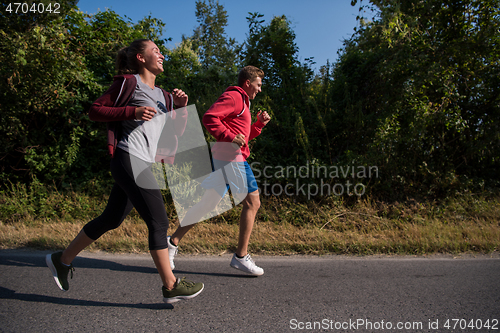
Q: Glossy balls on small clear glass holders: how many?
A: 0